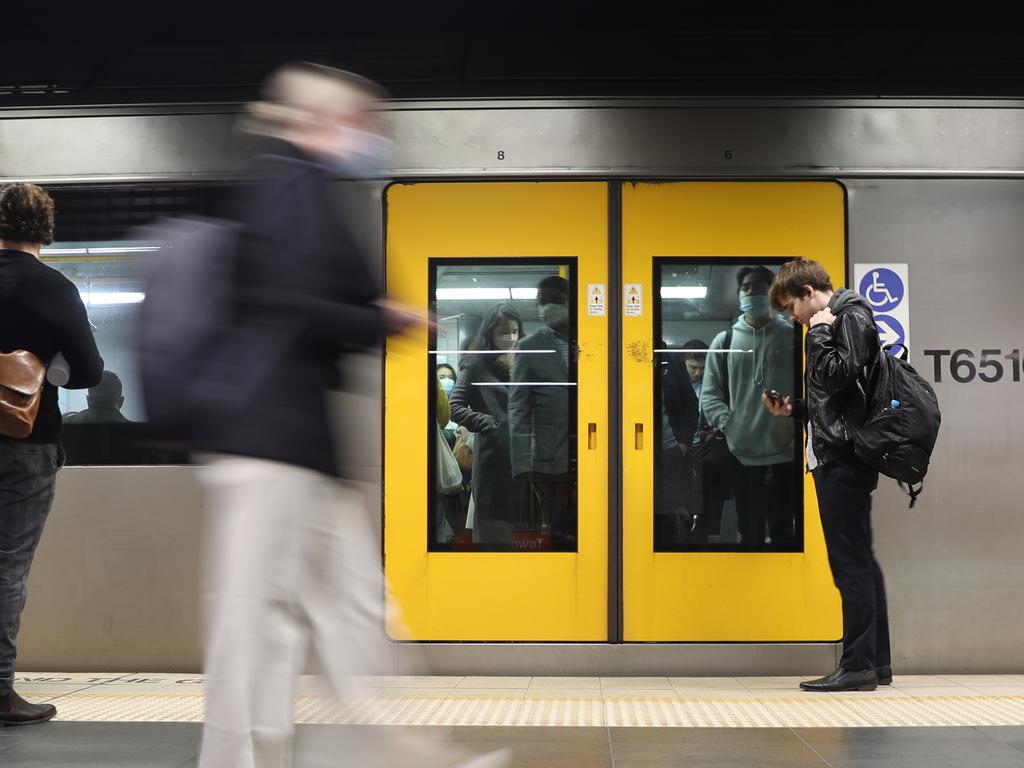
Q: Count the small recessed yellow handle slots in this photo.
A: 2